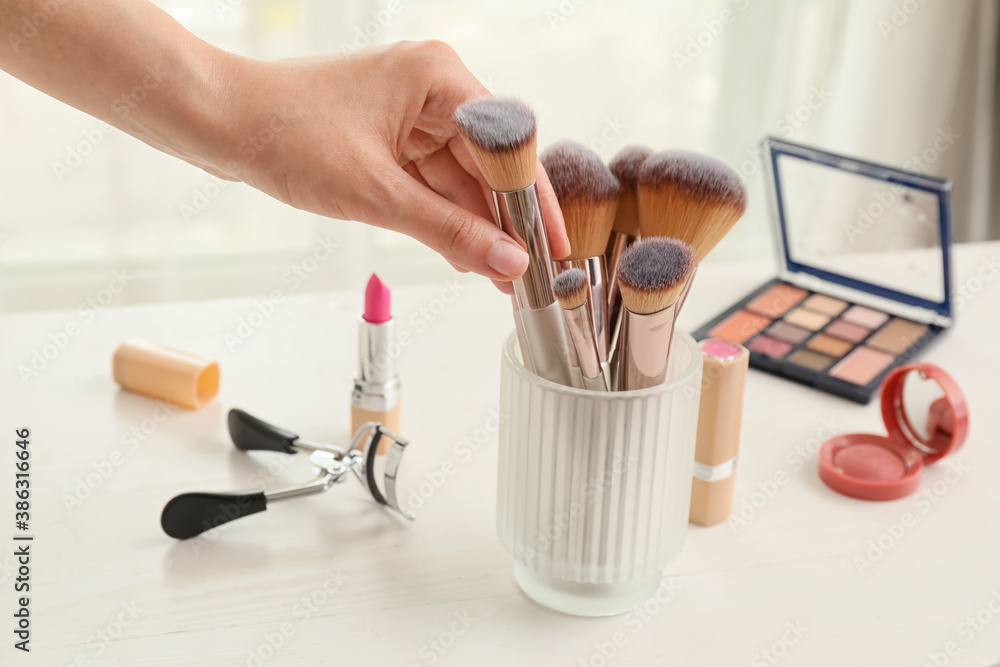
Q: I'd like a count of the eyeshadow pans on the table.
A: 12